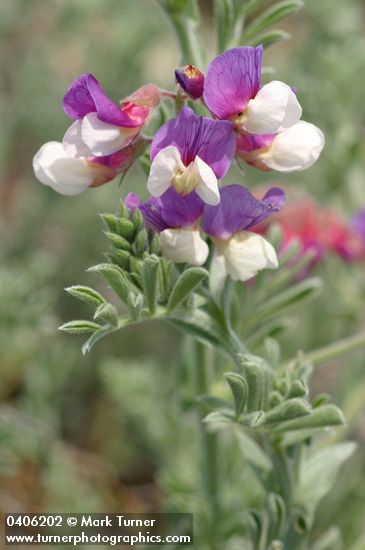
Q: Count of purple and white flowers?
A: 7